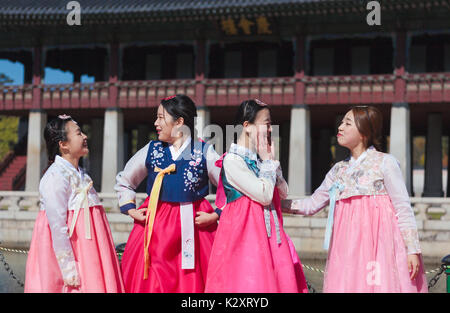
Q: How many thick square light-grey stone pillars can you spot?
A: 5